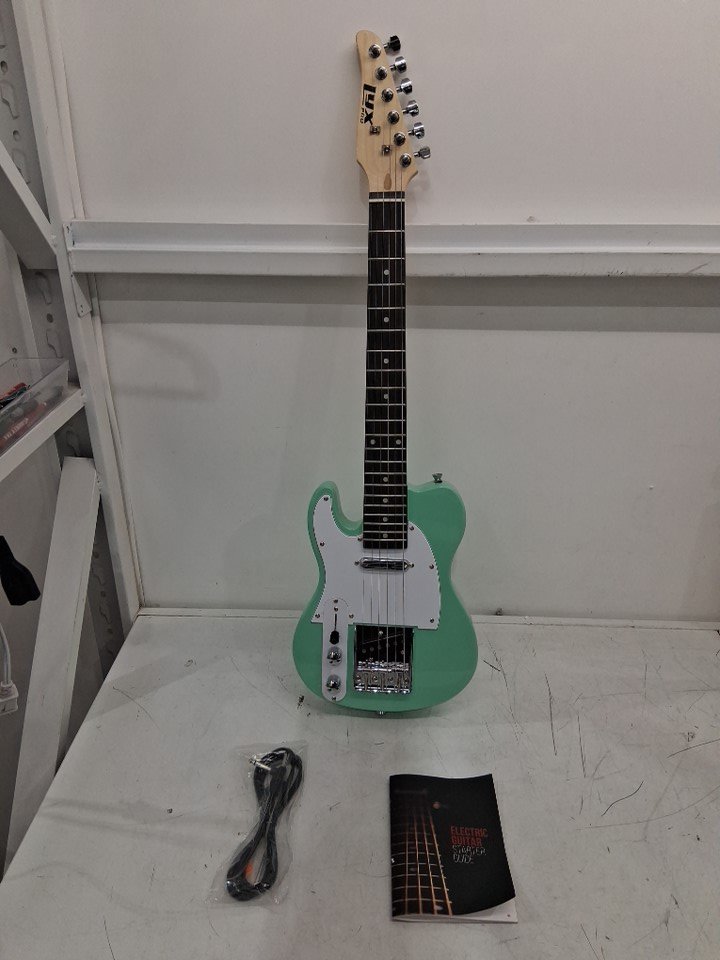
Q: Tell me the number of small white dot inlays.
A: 10